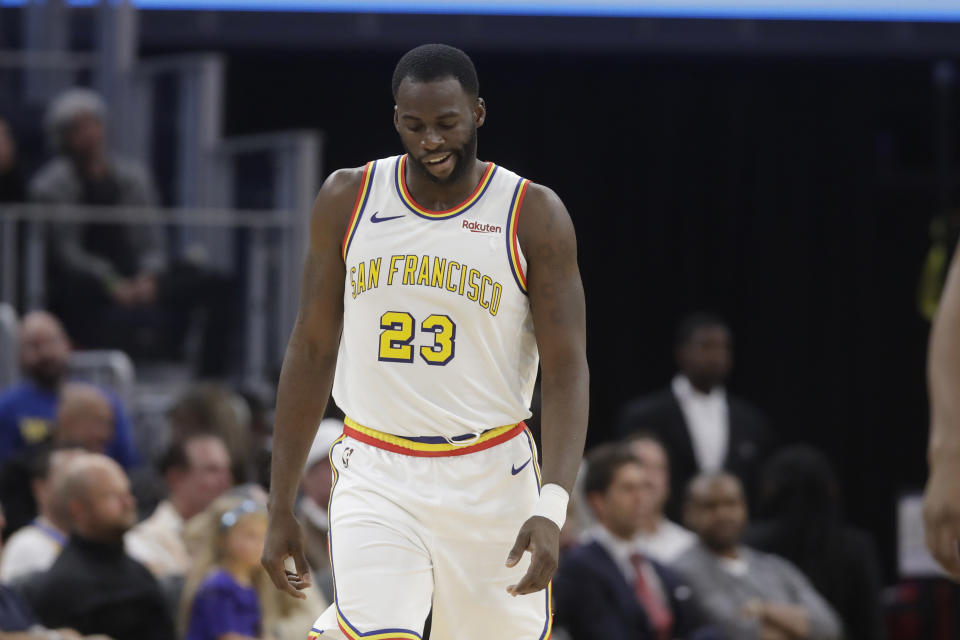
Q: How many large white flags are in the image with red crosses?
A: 0